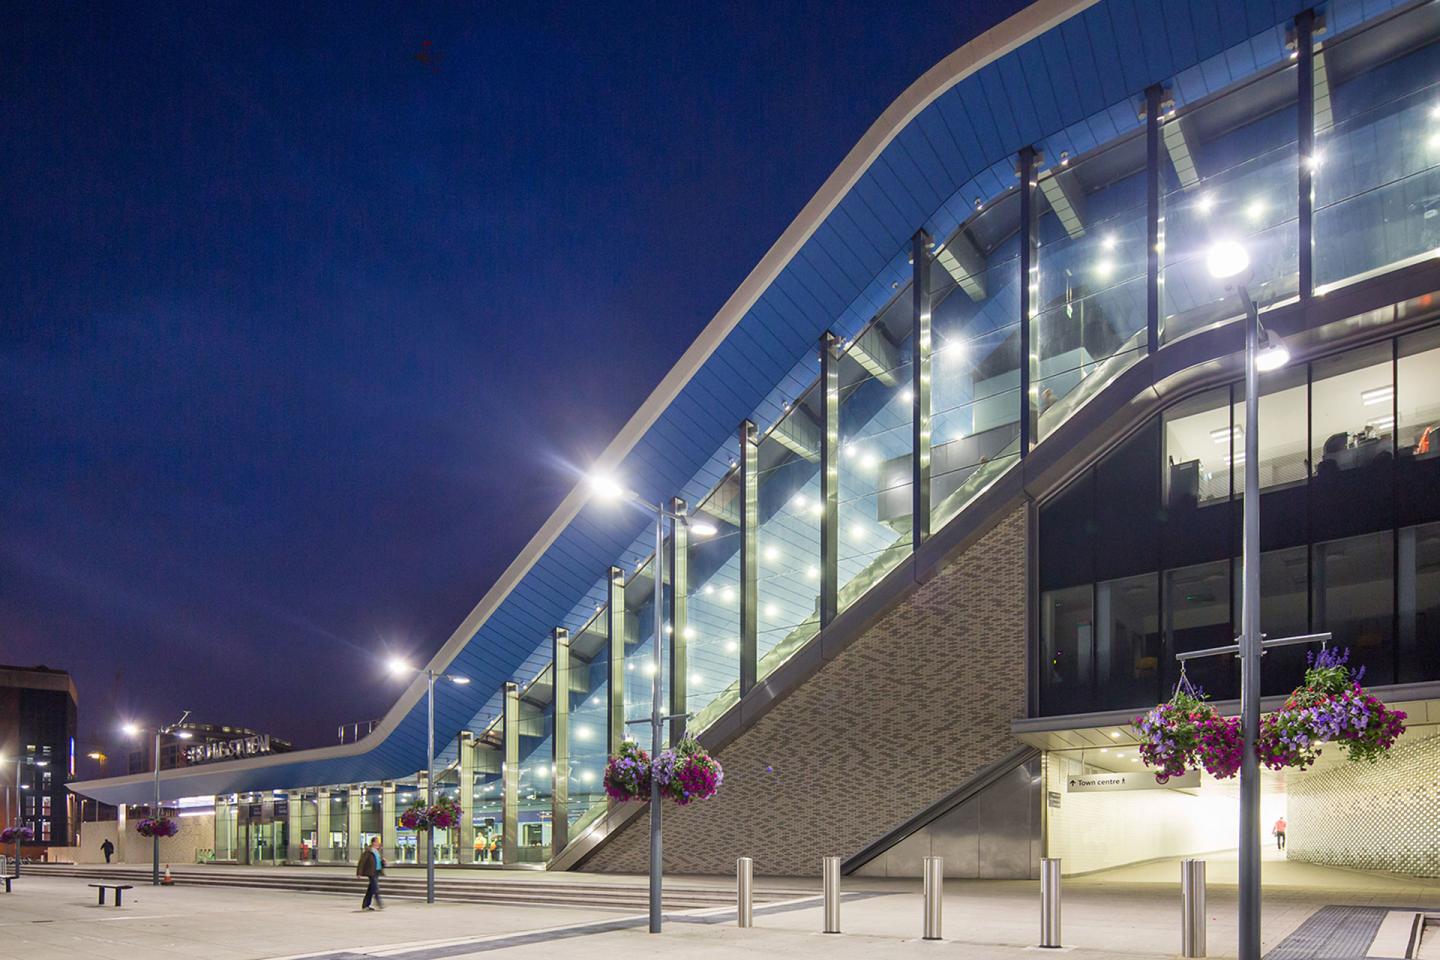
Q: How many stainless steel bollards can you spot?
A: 5